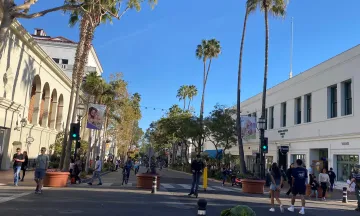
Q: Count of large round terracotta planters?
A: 3